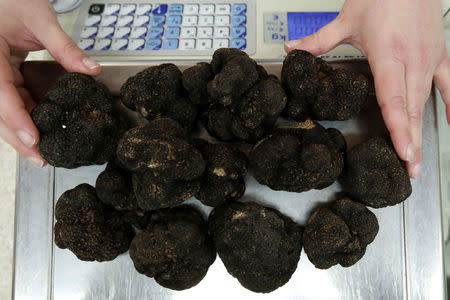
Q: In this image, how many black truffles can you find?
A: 13